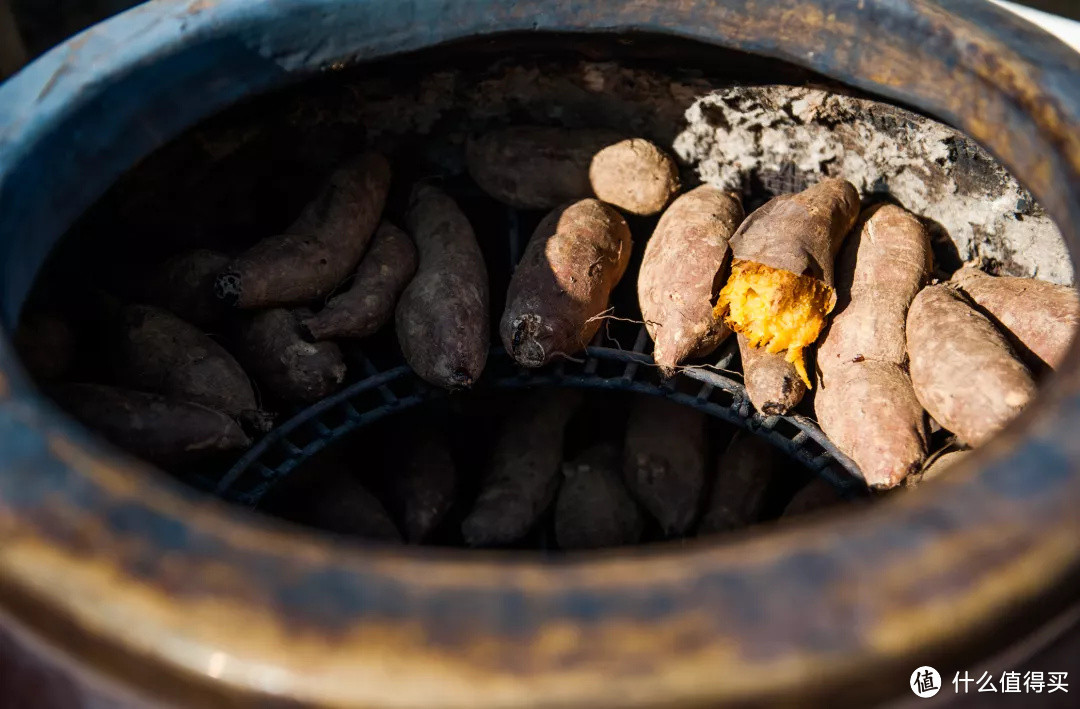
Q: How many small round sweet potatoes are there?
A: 1